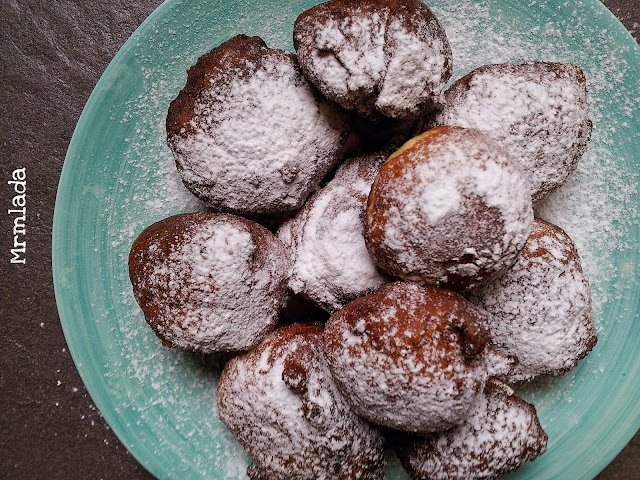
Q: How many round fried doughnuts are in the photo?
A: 10